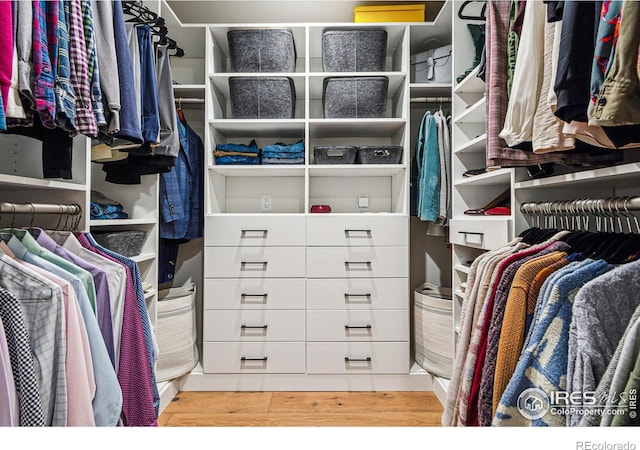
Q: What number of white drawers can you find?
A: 11